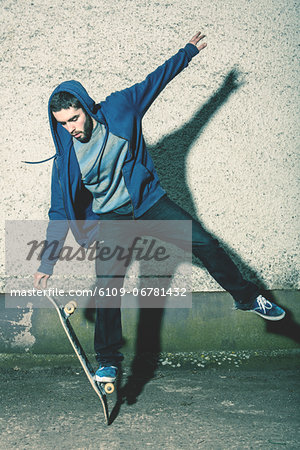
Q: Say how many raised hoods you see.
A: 1